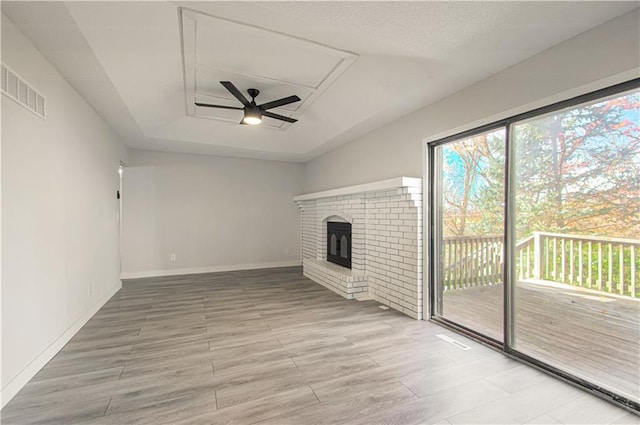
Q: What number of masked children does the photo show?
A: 0